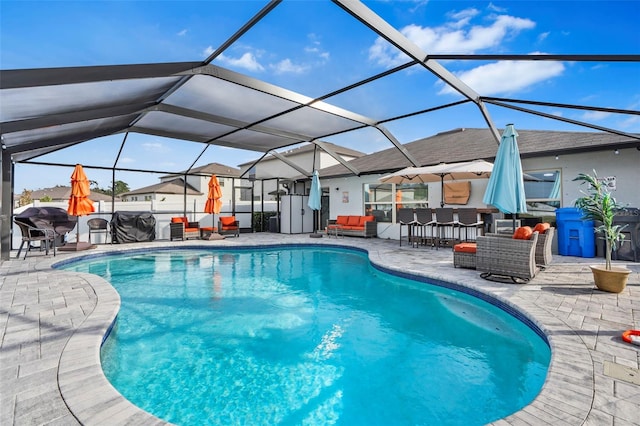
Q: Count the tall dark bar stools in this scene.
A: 4